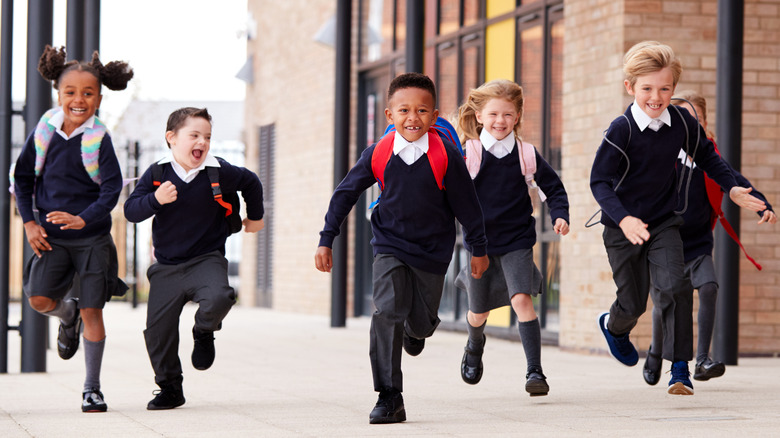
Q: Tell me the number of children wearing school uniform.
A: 6